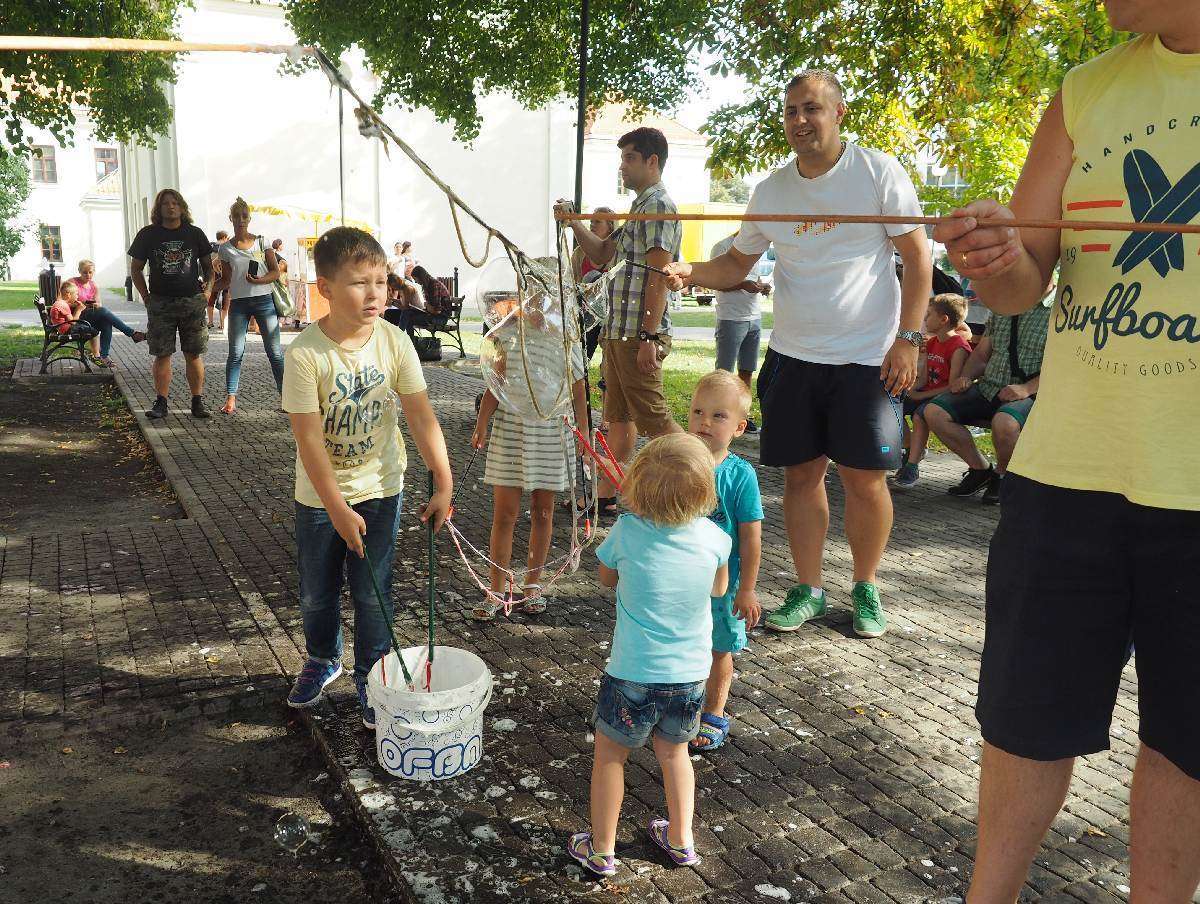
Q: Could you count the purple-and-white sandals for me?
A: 2